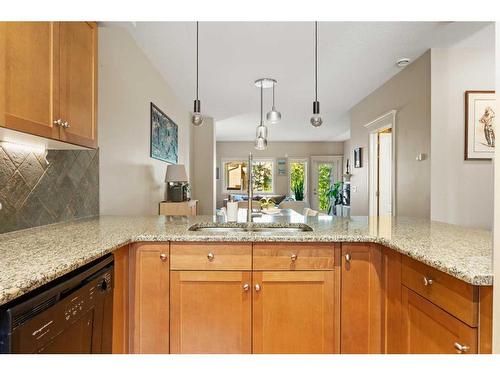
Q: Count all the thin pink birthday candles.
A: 0